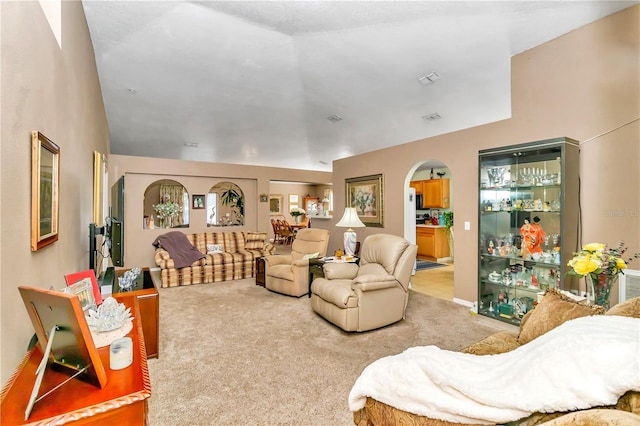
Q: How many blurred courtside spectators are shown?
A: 0